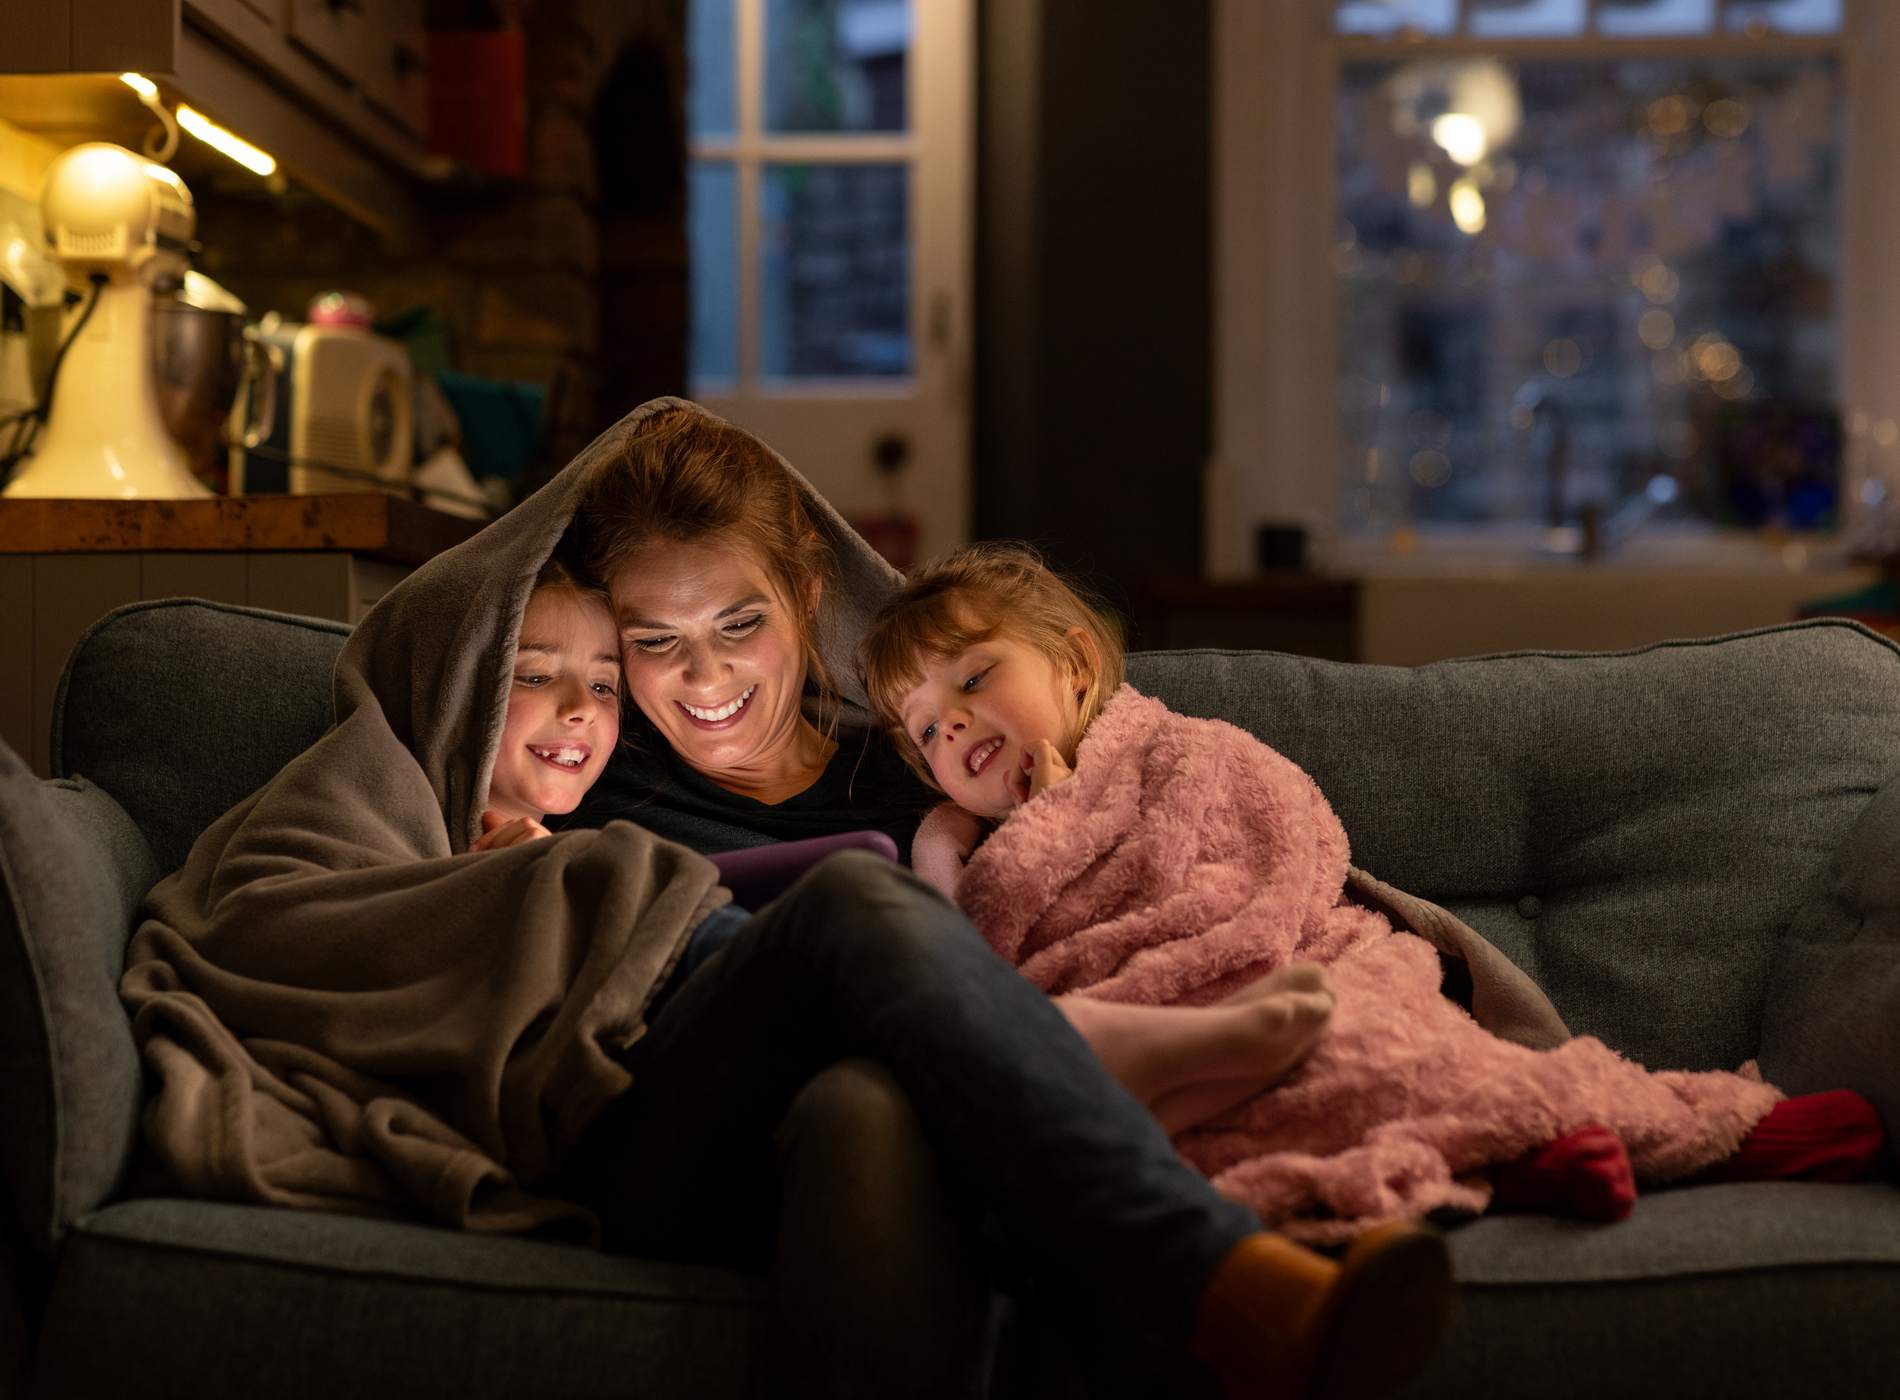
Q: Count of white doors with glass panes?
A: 1